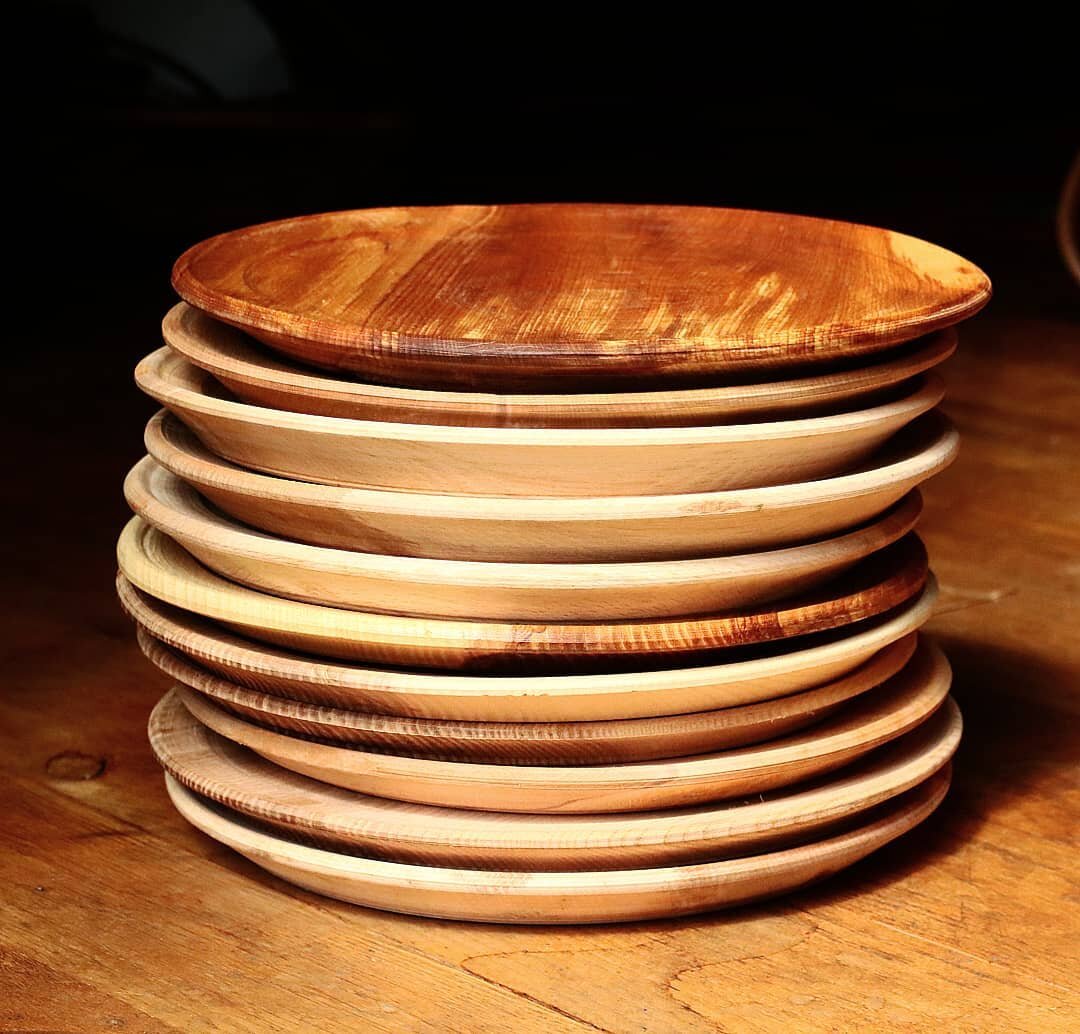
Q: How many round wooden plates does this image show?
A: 11